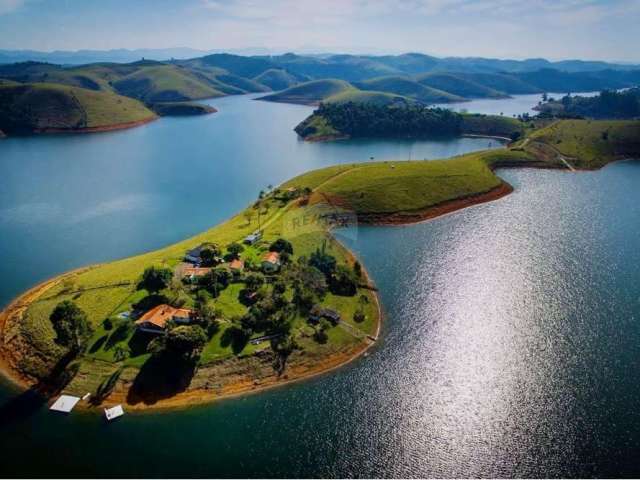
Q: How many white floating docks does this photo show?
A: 2